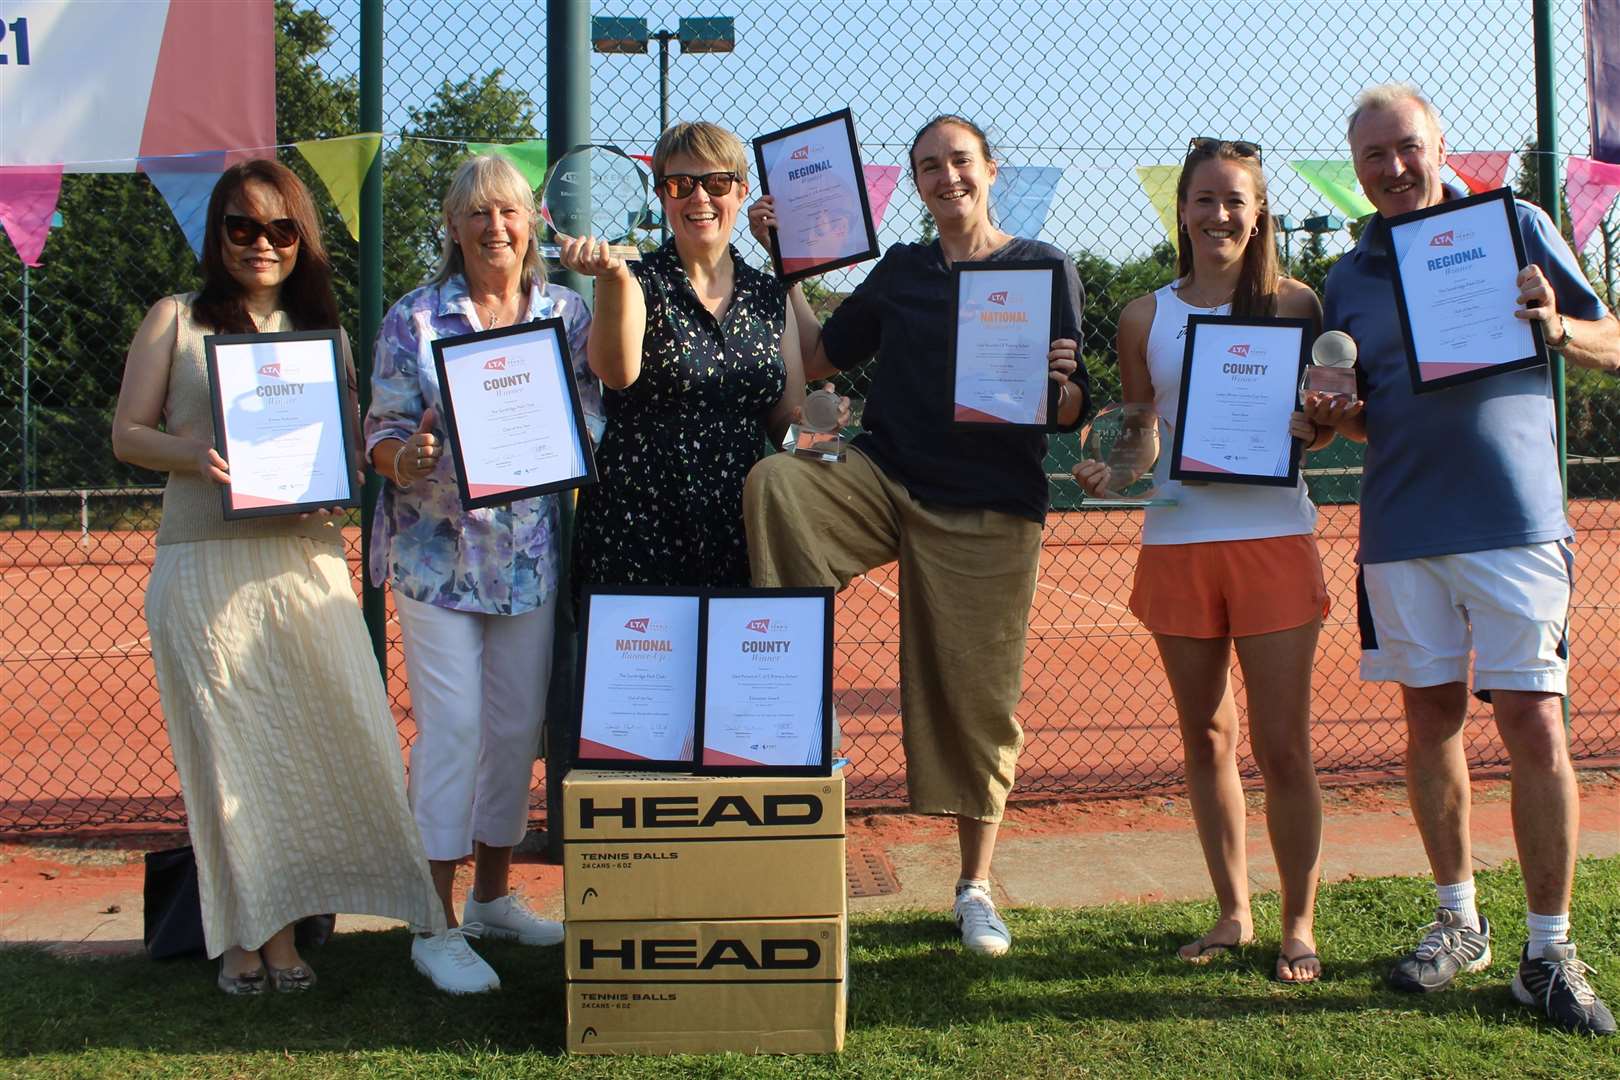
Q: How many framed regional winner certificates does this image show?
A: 2